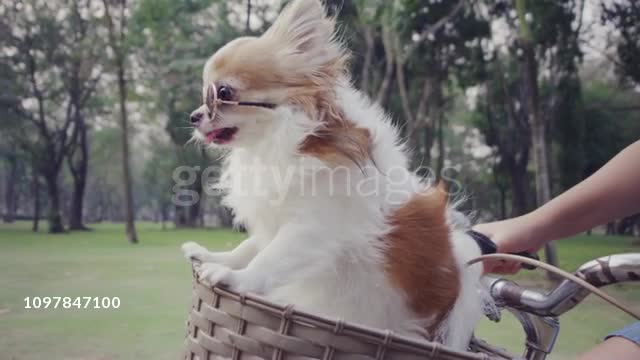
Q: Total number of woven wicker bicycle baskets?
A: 1